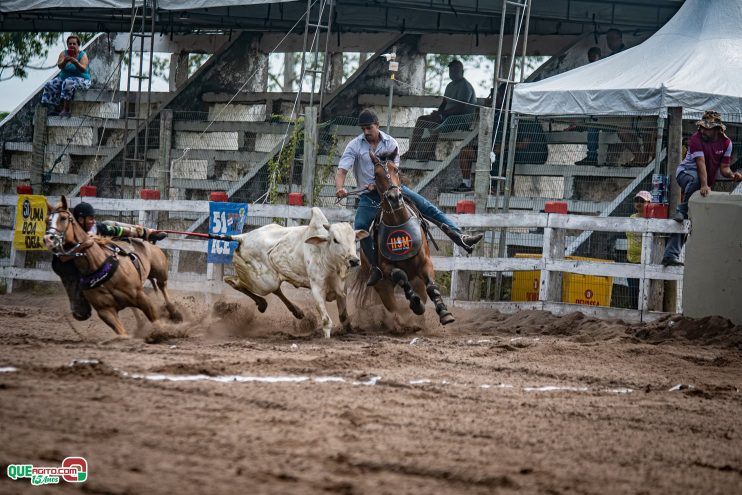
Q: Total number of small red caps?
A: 8